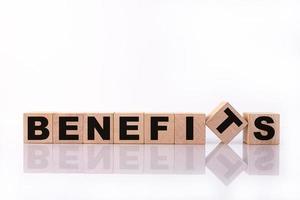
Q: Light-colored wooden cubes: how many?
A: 8